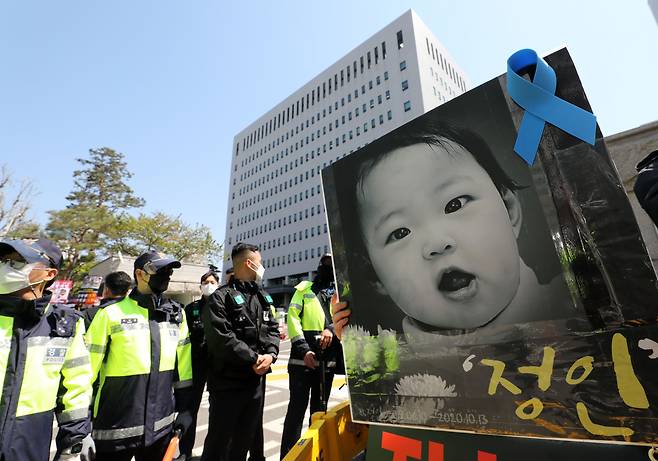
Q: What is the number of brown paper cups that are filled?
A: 0